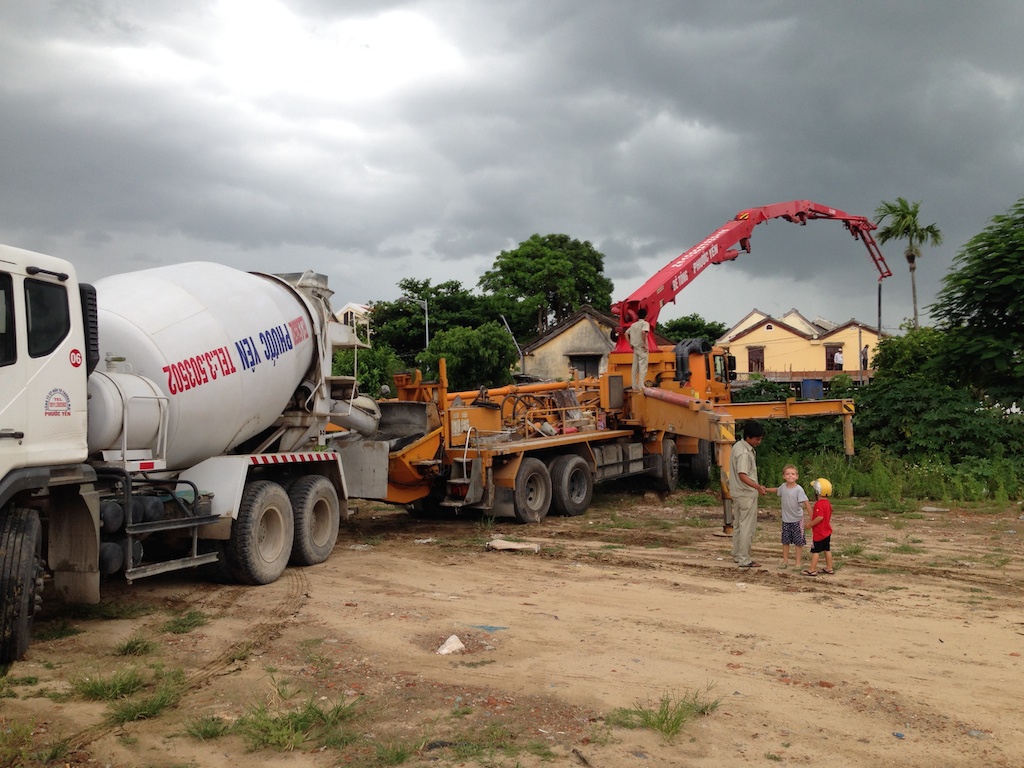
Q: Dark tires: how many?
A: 7